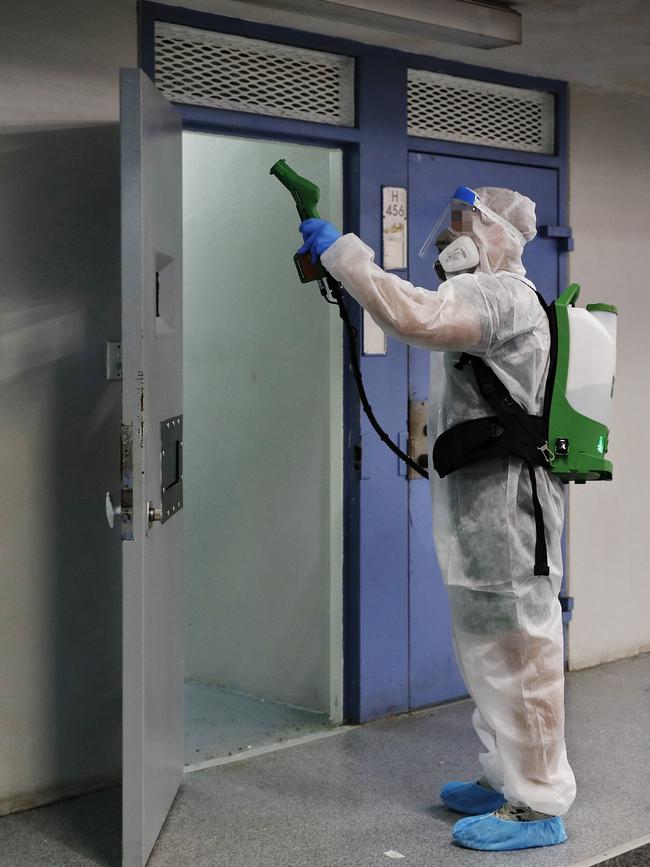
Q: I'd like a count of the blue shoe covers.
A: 2